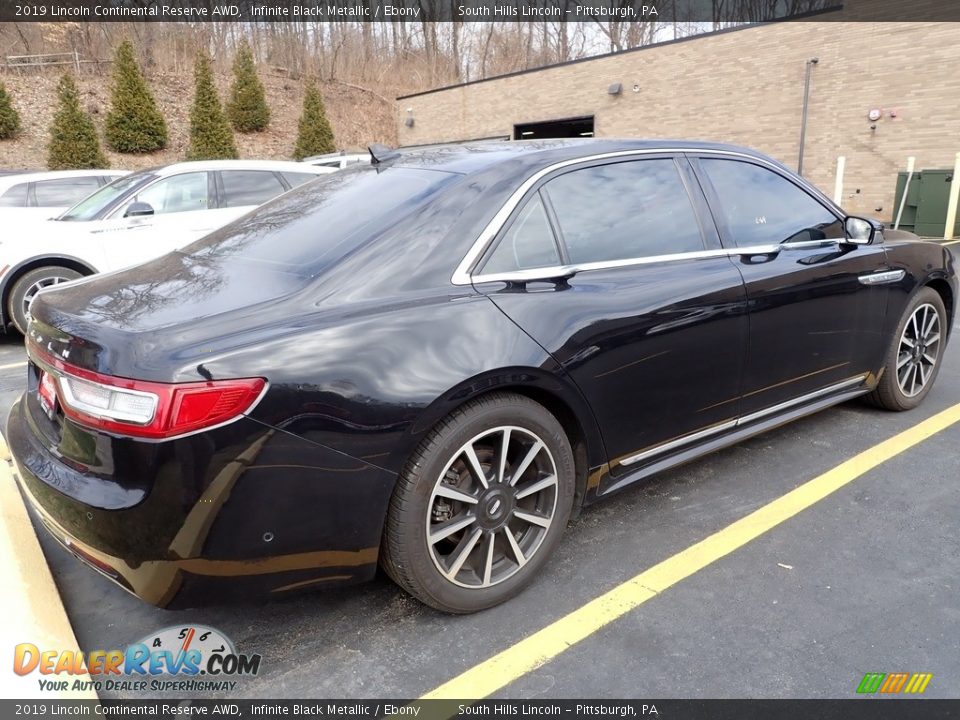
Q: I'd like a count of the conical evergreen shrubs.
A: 6